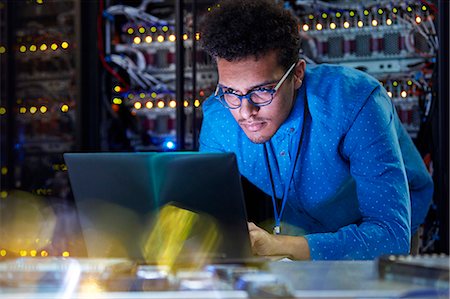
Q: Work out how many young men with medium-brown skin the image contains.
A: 1